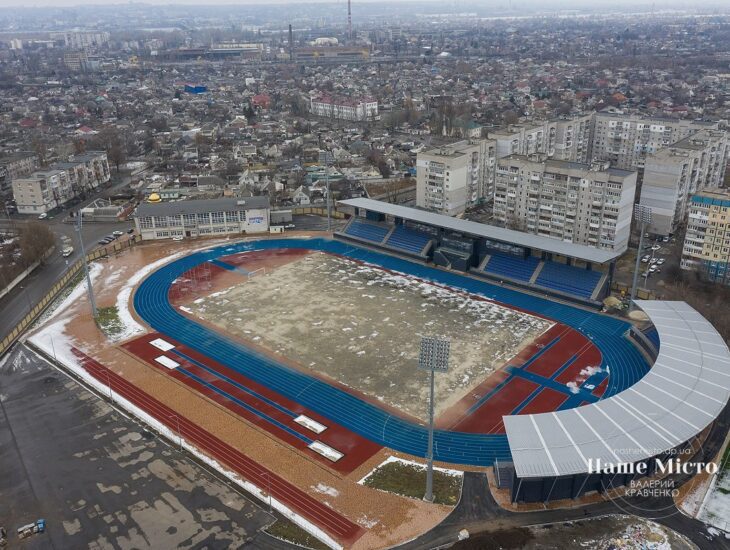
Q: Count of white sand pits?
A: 4